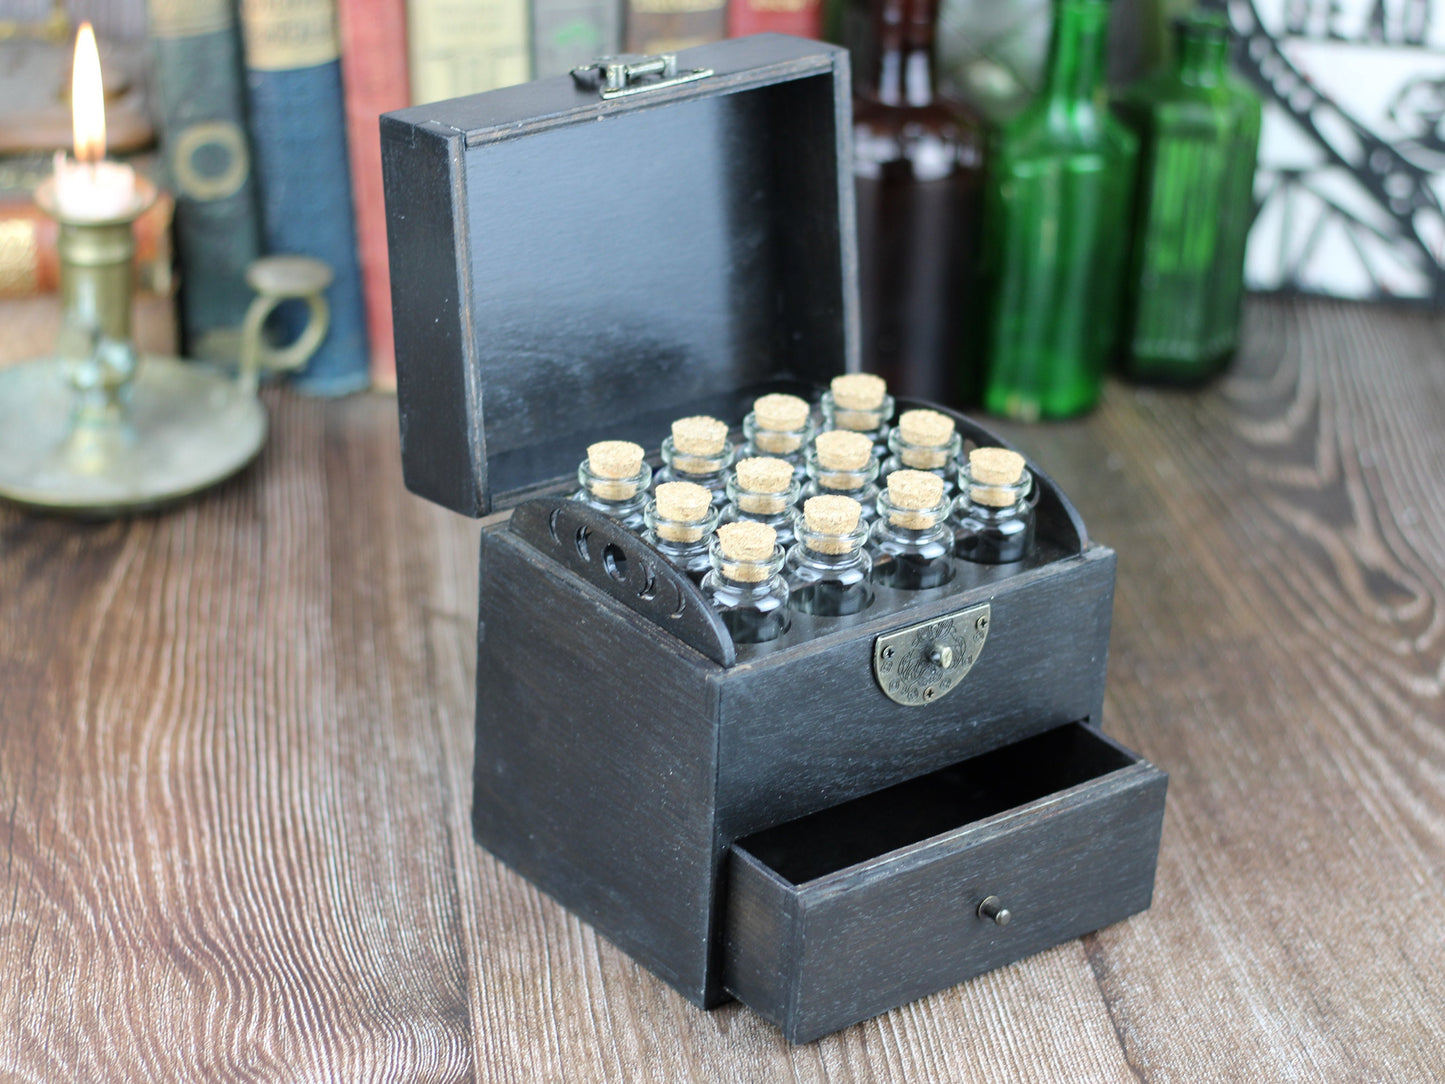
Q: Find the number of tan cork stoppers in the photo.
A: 12